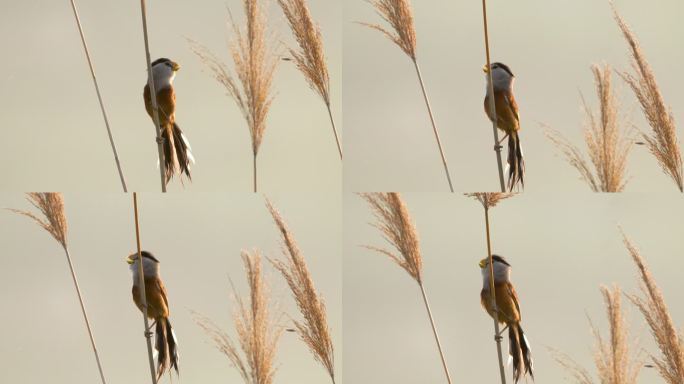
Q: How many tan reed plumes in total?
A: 12